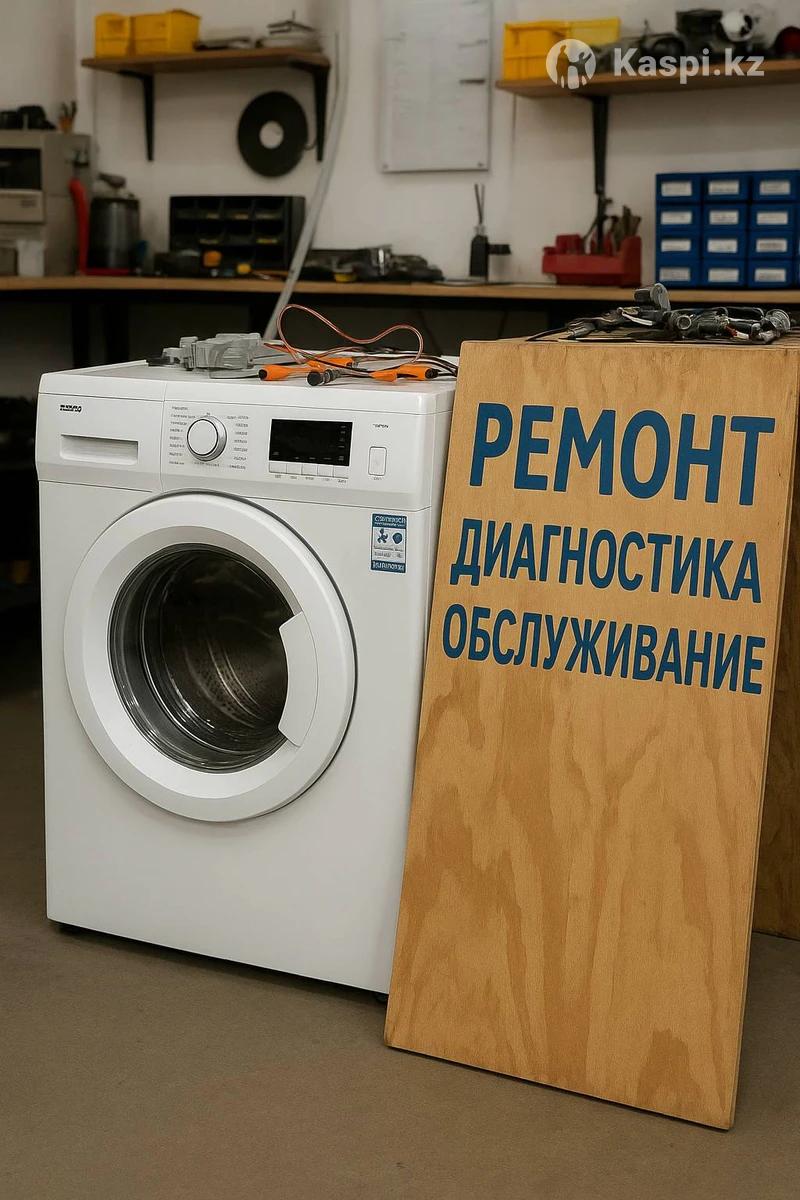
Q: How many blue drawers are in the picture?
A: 12